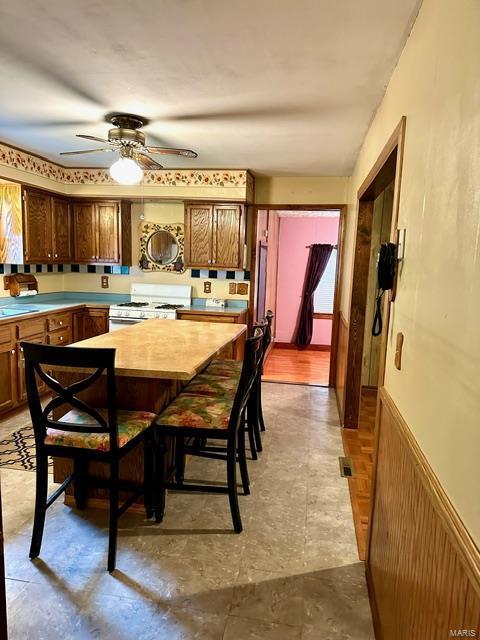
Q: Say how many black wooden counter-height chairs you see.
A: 4